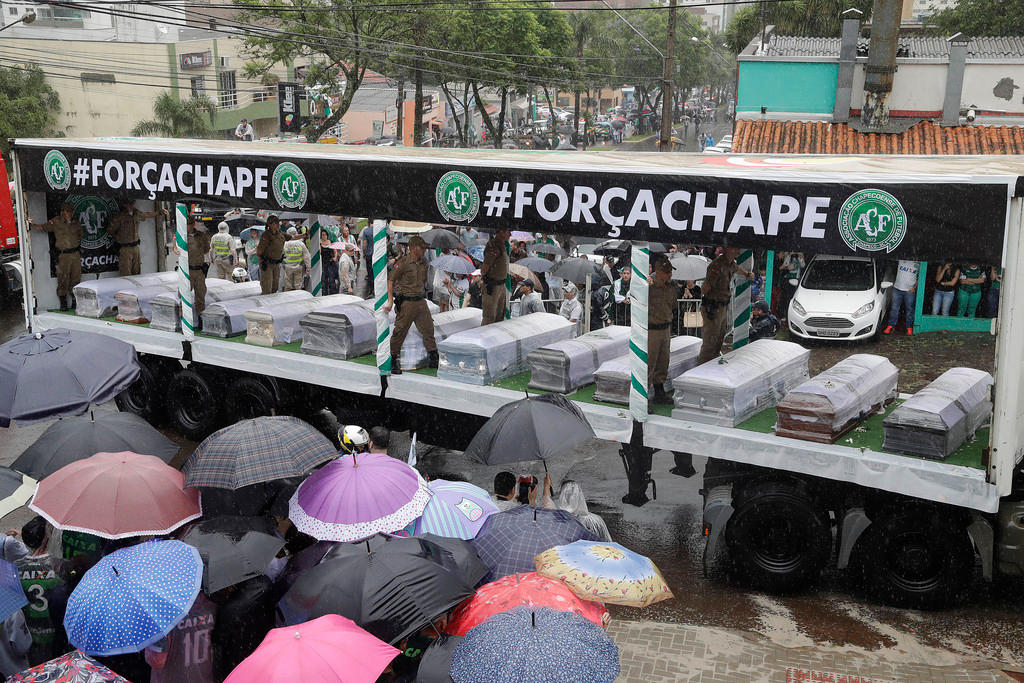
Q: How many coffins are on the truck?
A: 13